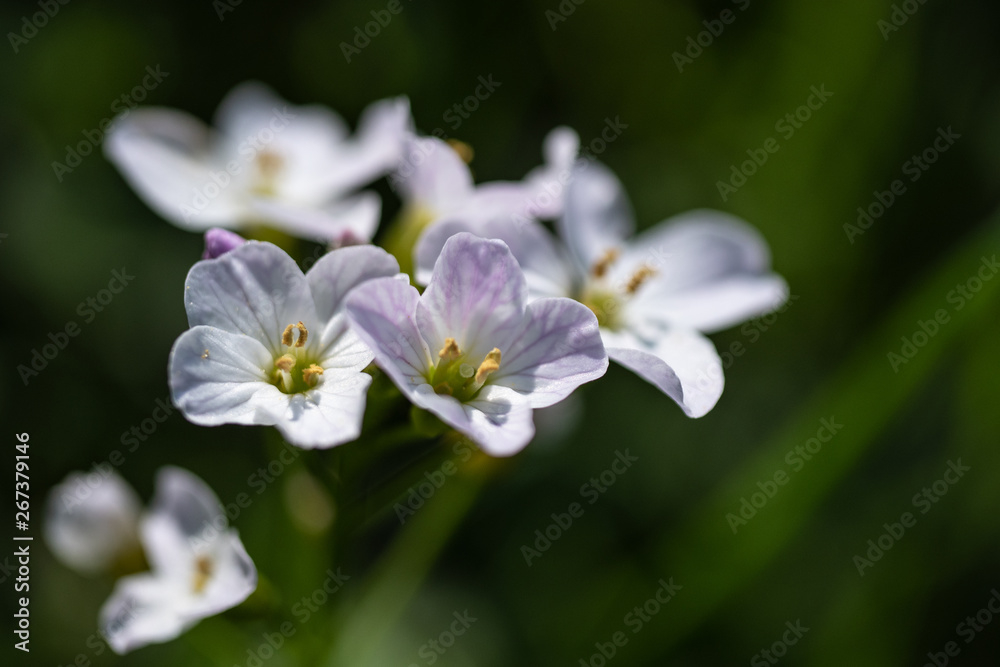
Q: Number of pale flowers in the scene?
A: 7